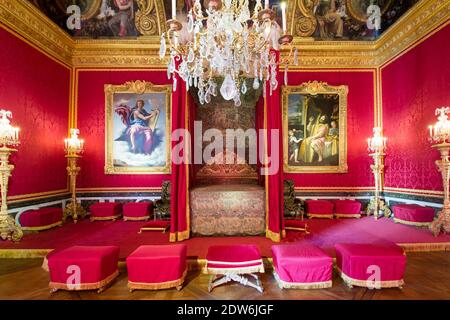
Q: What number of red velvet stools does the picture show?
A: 11